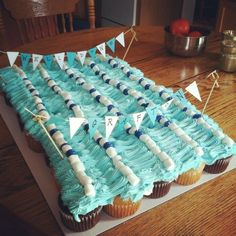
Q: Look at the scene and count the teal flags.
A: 9